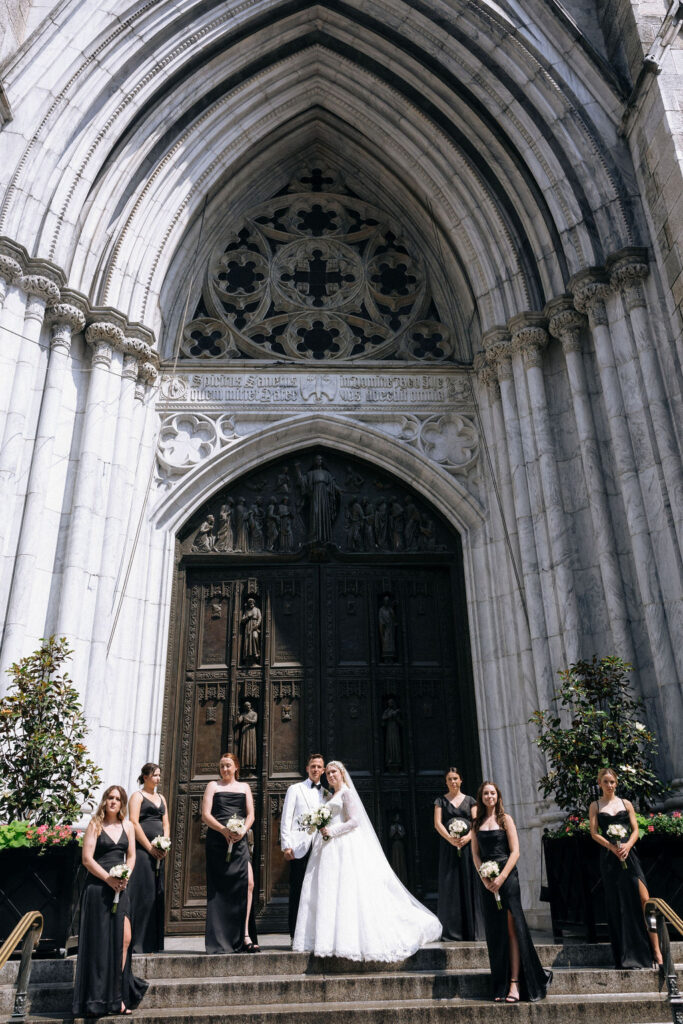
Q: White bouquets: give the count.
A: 7